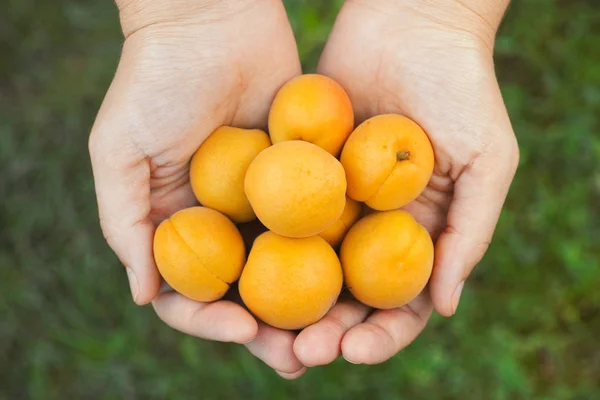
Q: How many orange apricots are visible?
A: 8